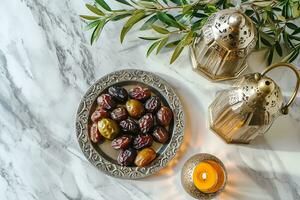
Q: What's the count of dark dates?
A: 14